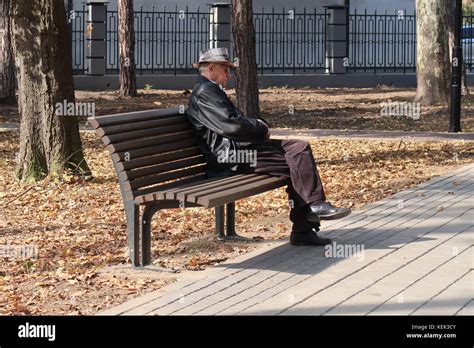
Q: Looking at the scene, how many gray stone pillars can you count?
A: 3